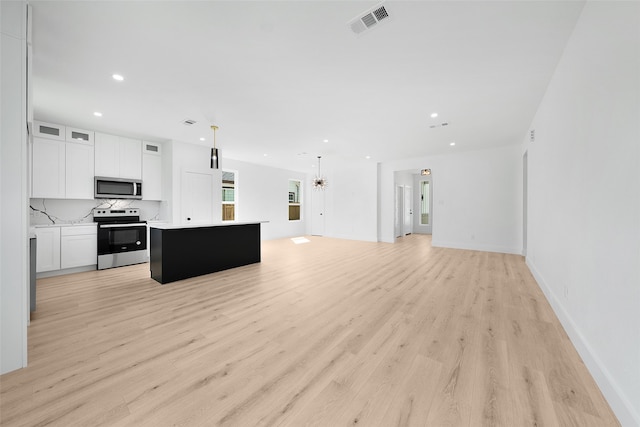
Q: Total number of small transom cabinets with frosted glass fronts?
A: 3